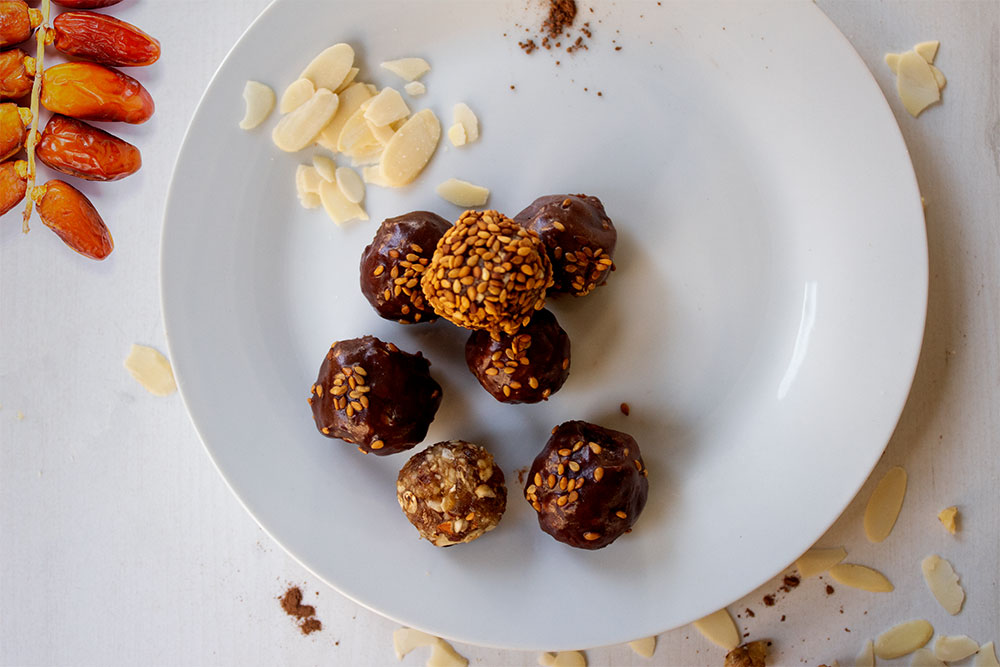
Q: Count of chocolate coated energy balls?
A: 5